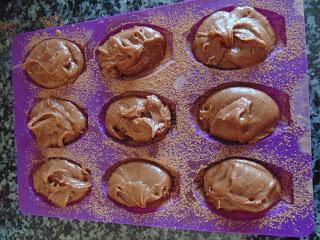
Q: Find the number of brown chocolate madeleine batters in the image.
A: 9